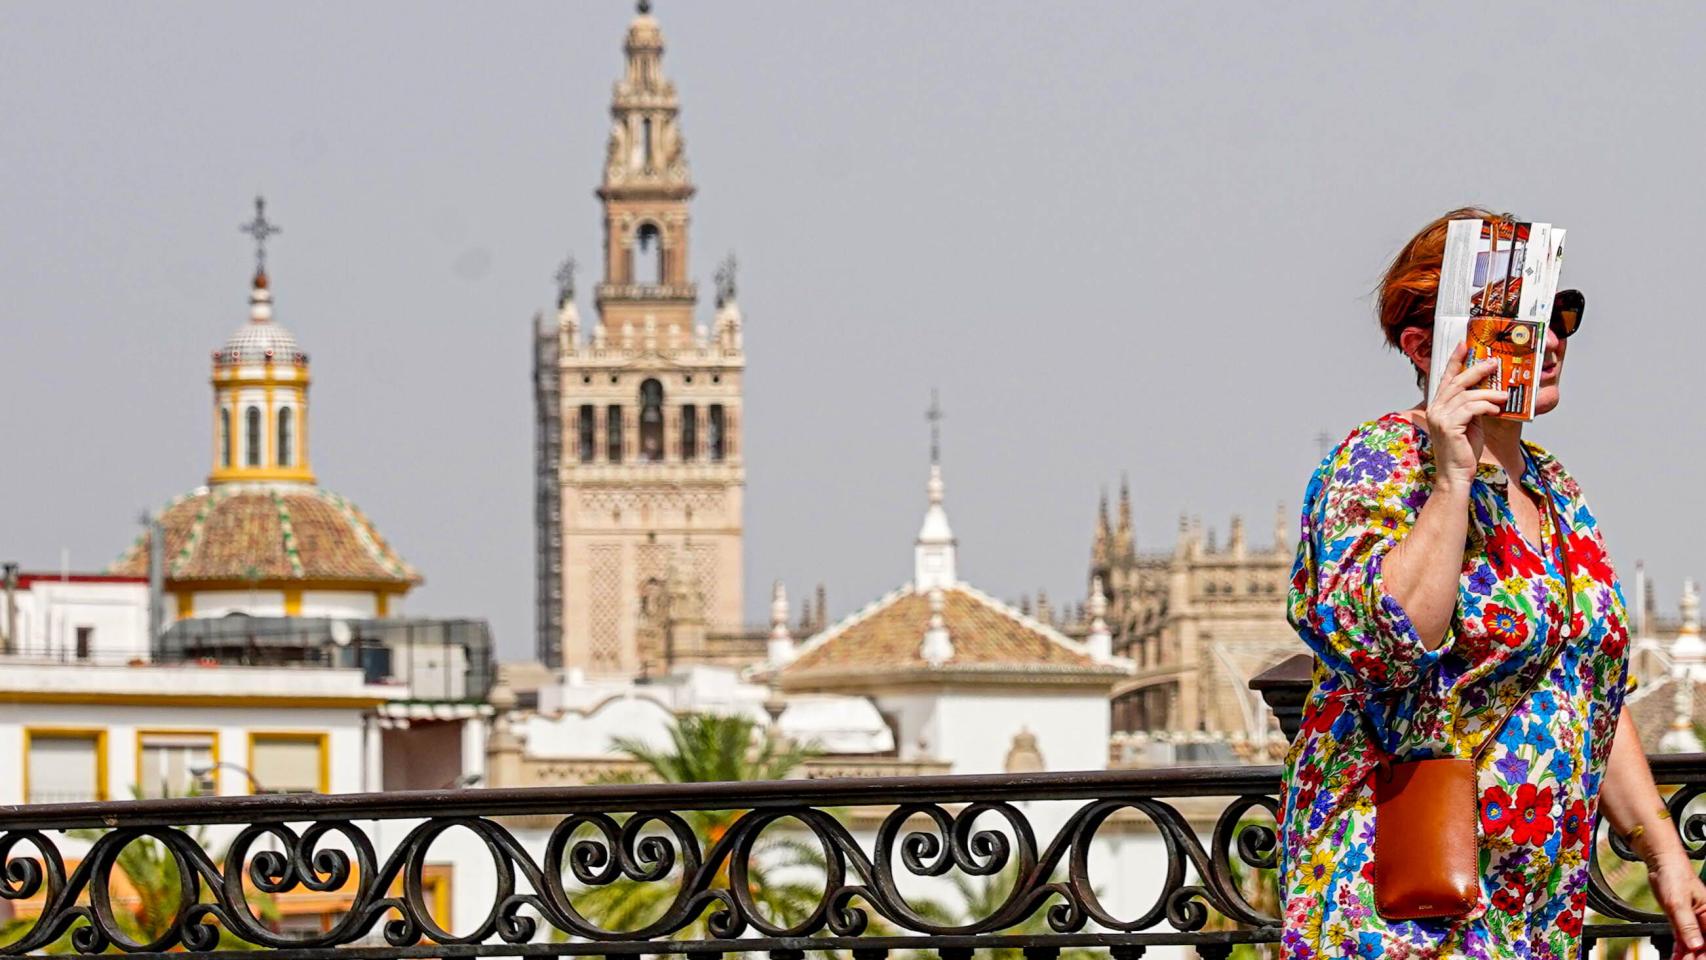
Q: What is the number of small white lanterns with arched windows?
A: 1